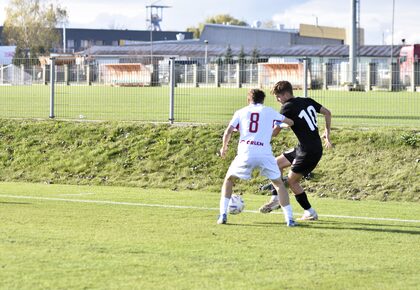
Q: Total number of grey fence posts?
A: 3